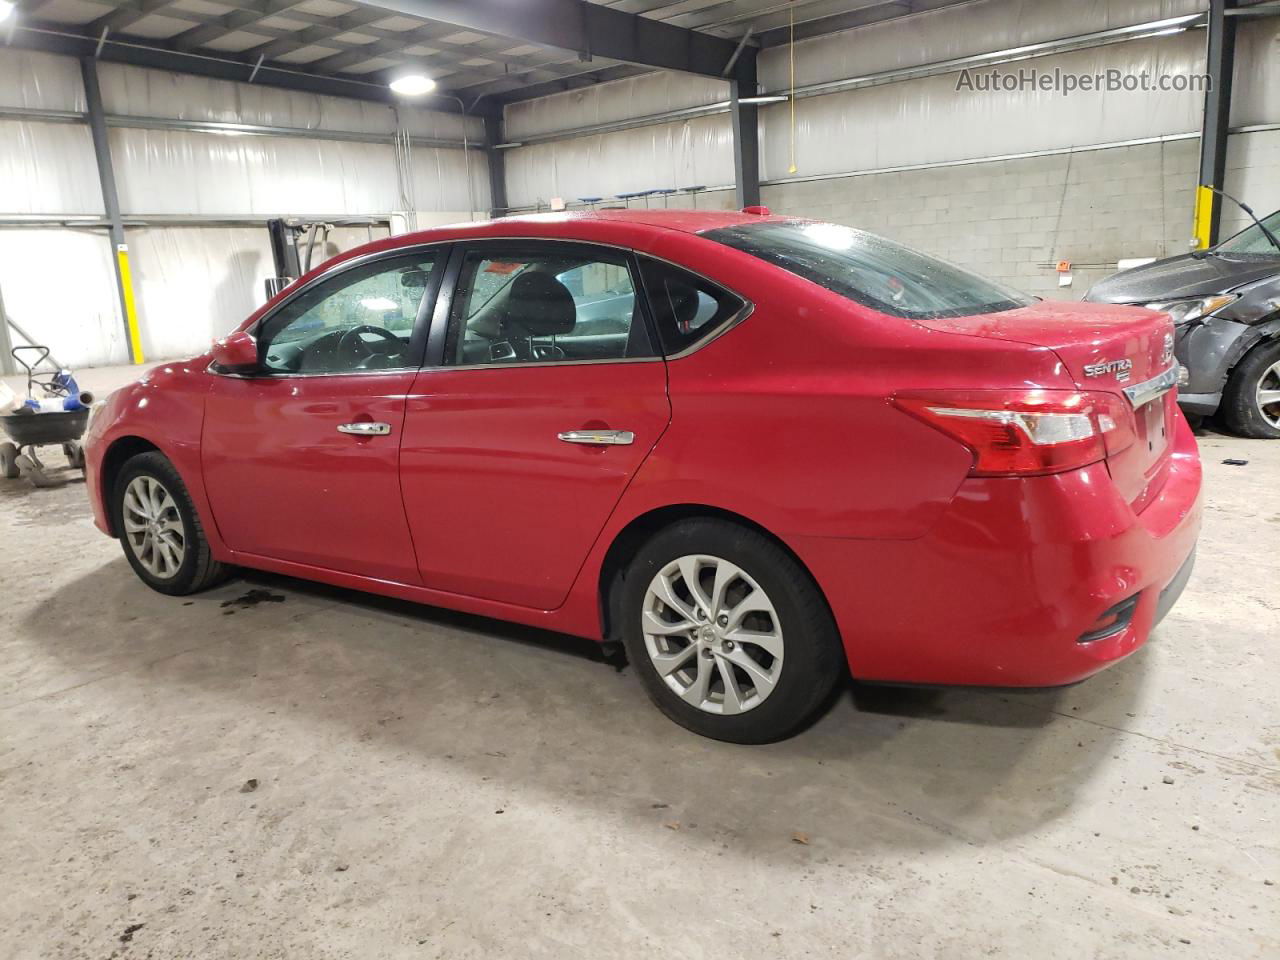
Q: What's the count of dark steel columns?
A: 4